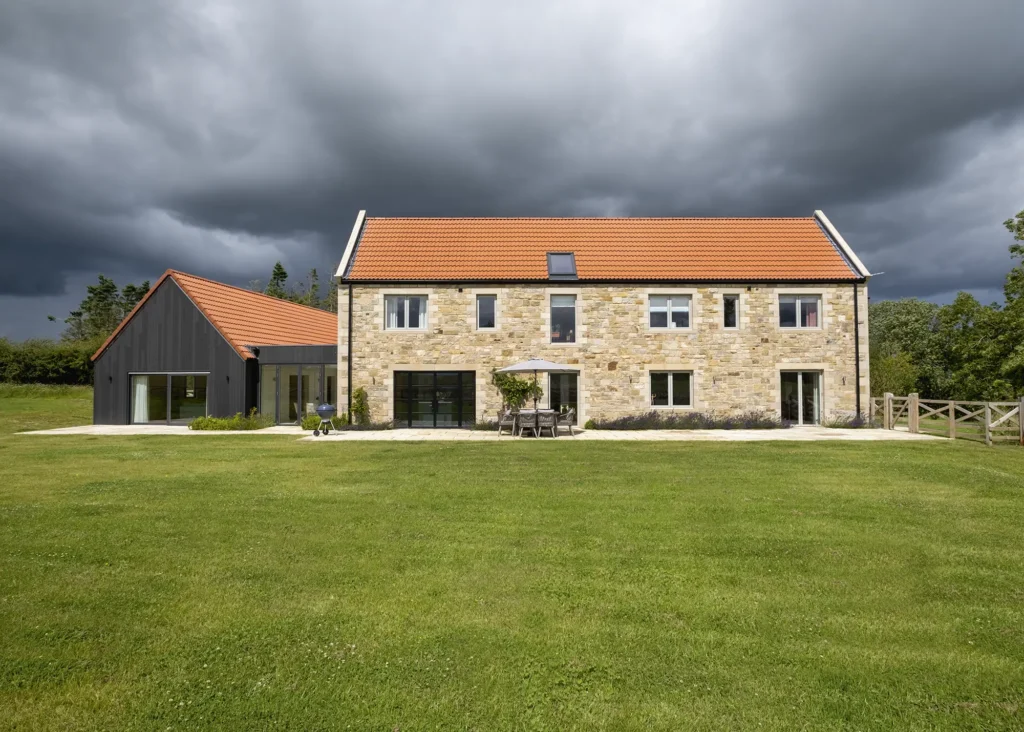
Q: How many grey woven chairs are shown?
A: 4